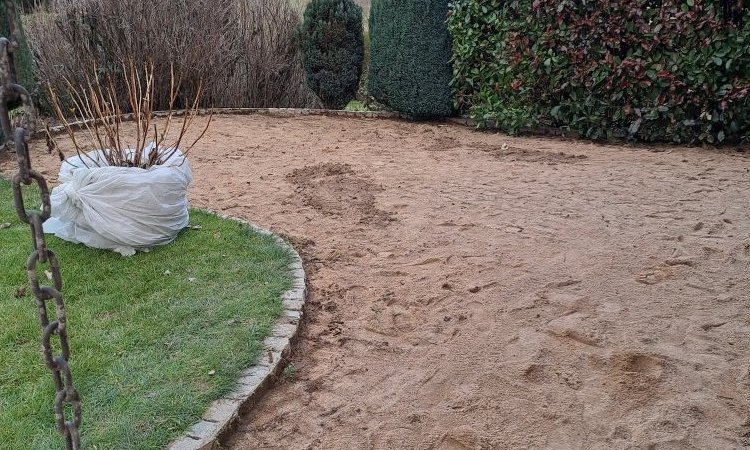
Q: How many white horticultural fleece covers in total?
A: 1